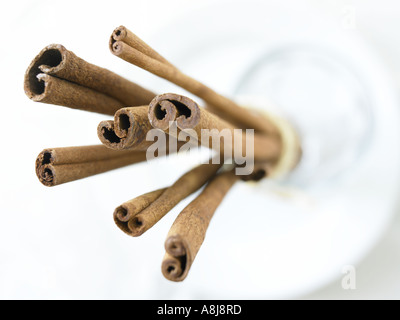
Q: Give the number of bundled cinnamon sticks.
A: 7